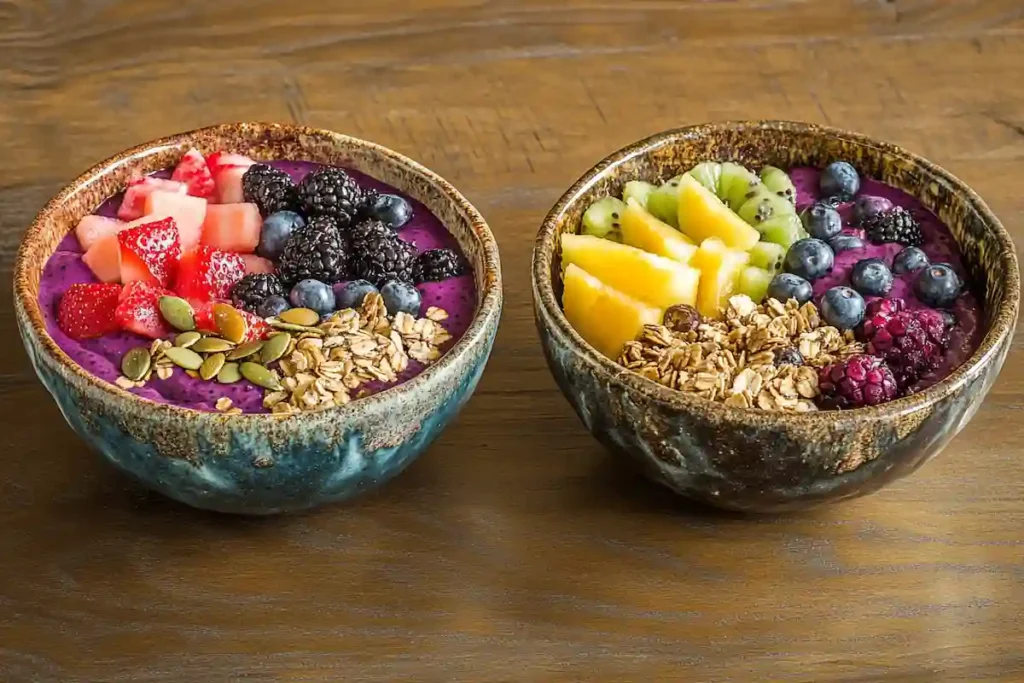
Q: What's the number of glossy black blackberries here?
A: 7